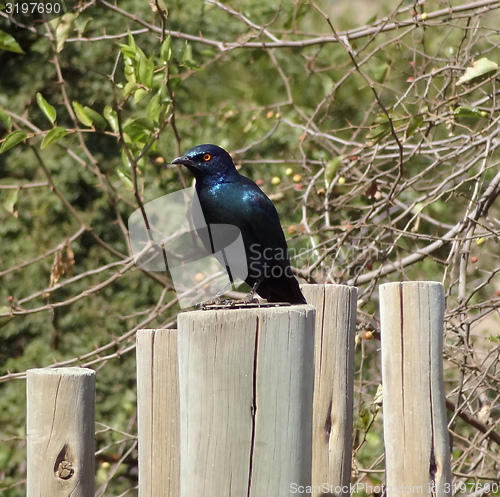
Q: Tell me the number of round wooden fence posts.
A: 5